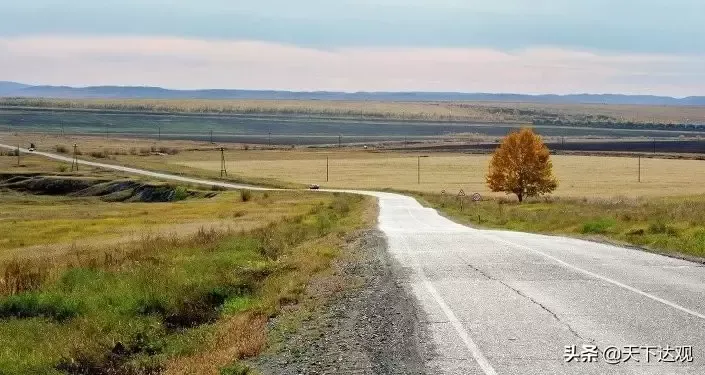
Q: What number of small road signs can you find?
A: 3